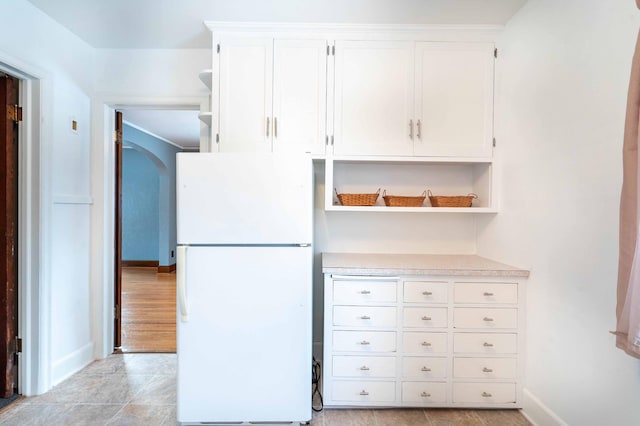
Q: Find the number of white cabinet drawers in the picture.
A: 15